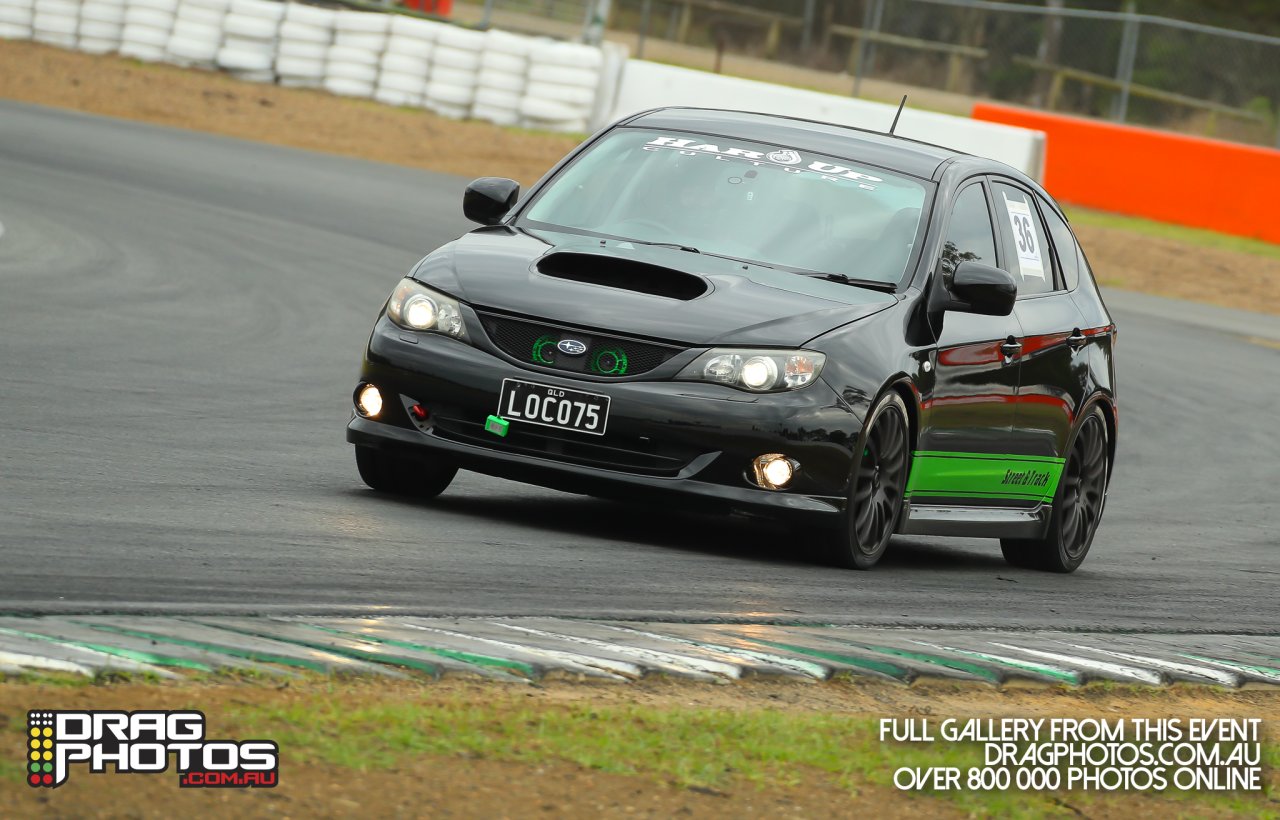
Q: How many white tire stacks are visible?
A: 12